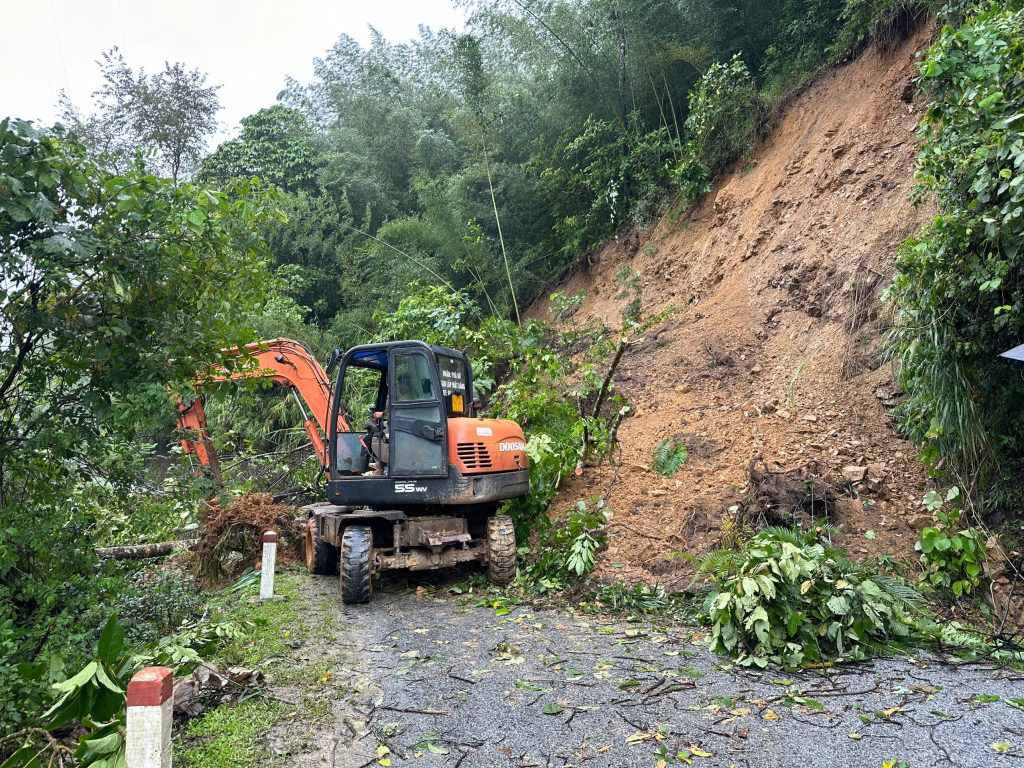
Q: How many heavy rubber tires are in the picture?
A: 3